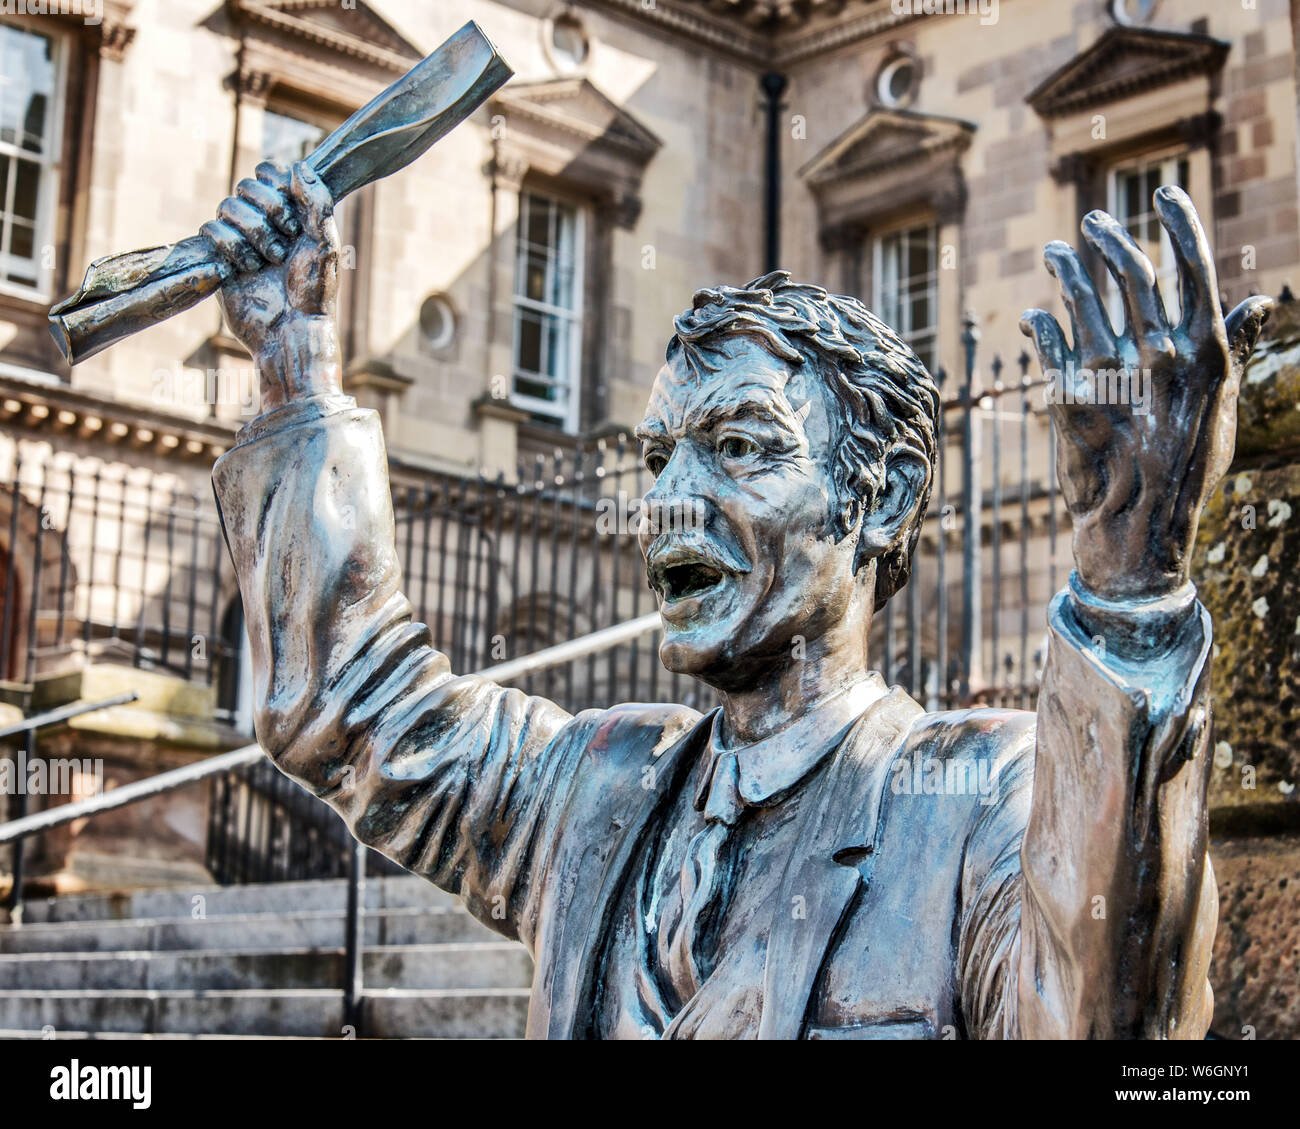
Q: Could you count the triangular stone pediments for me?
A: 4